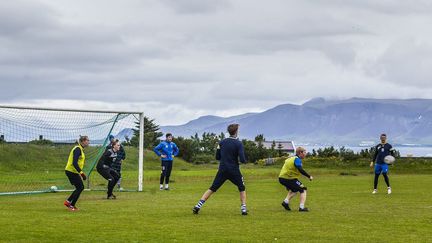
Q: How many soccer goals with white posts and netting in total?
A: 1